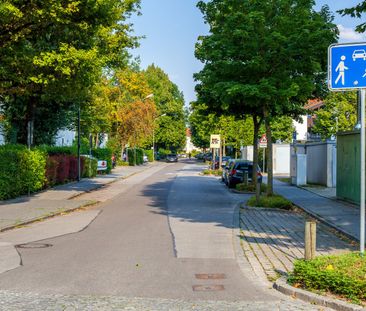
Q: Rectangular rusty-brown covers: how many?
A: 2